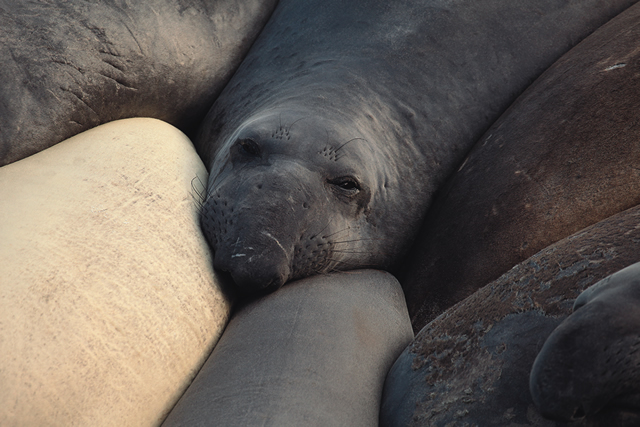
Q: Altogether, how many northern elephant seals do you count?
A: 7